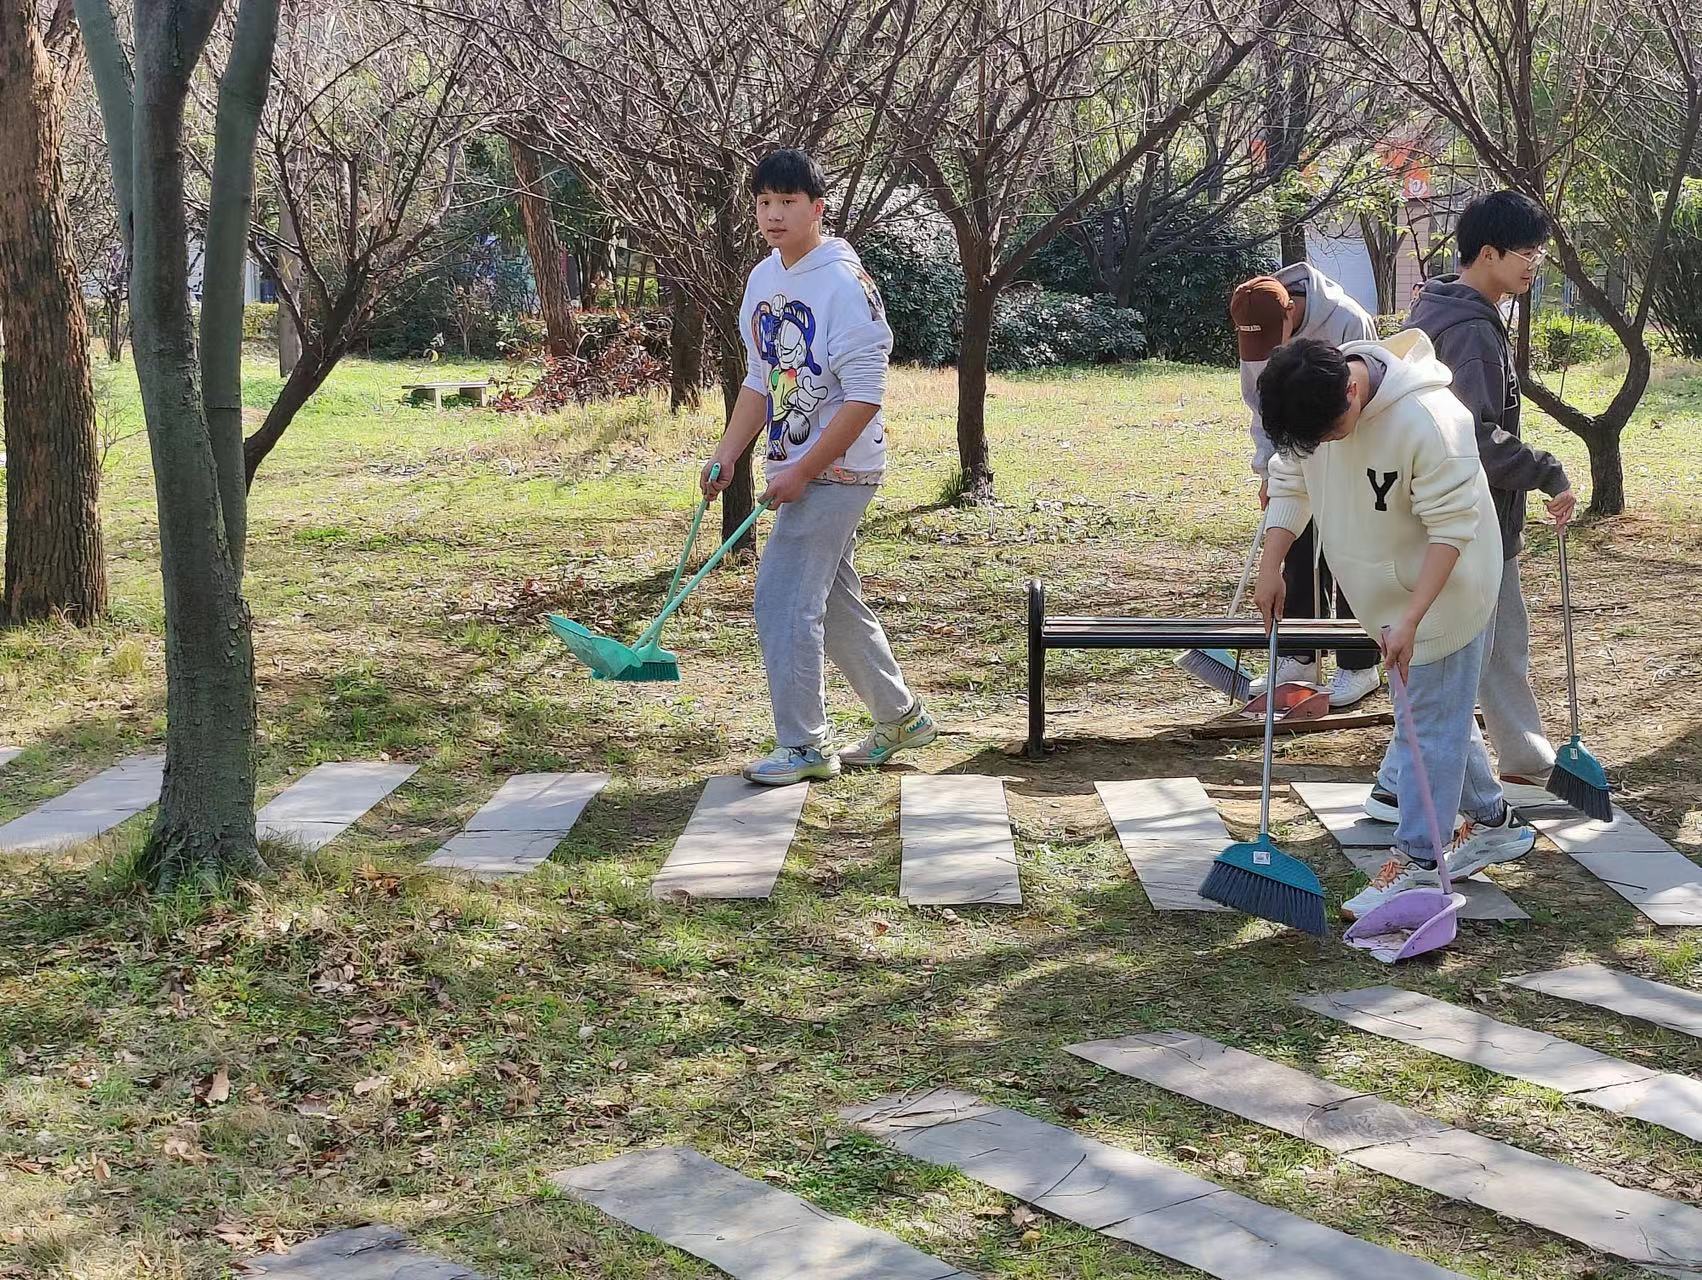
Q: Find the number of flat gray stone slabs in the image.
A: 15